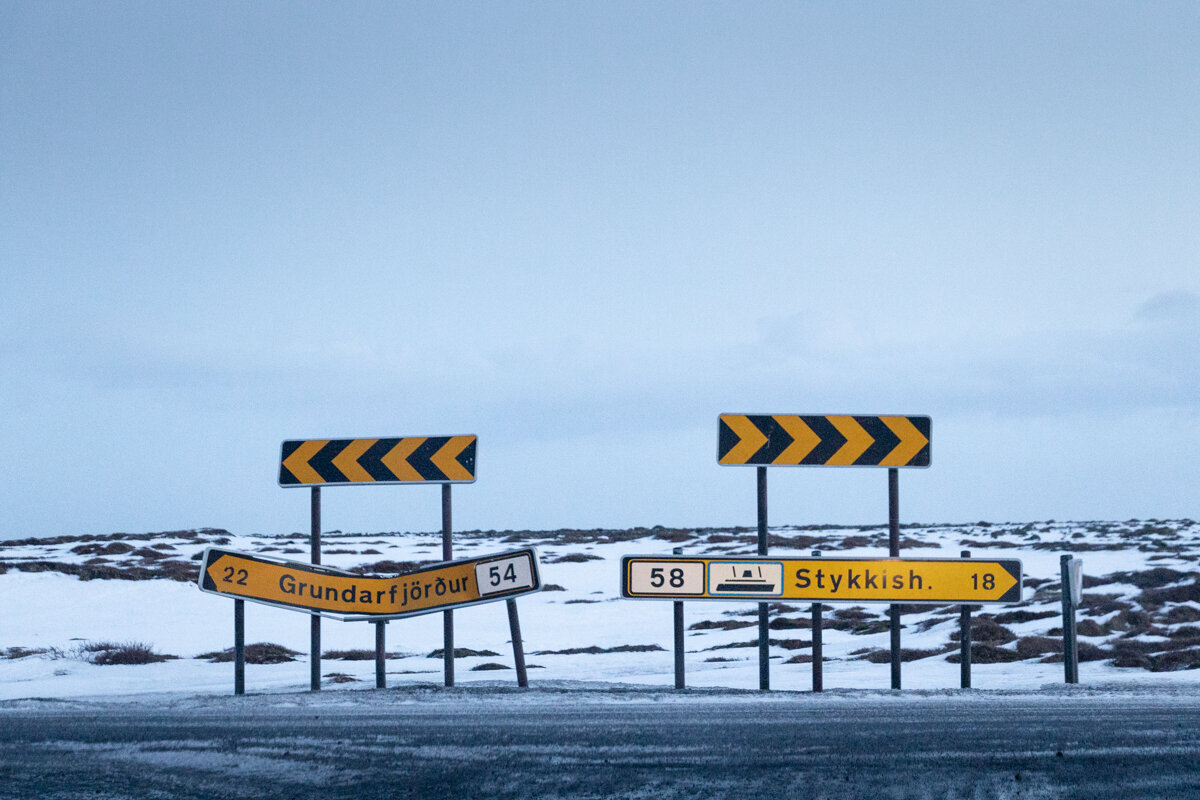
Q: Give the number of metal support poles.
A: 11